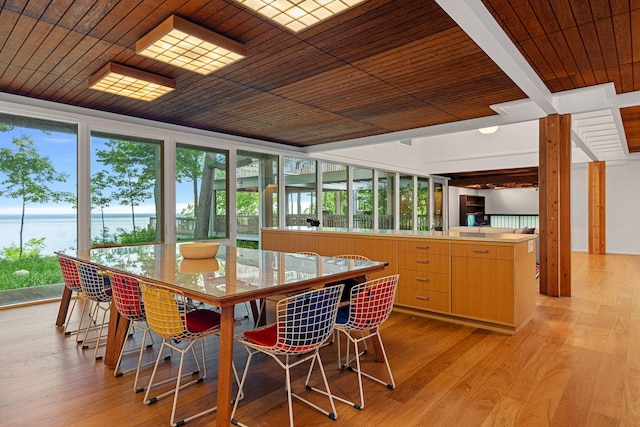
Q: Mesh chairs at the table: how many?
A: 8